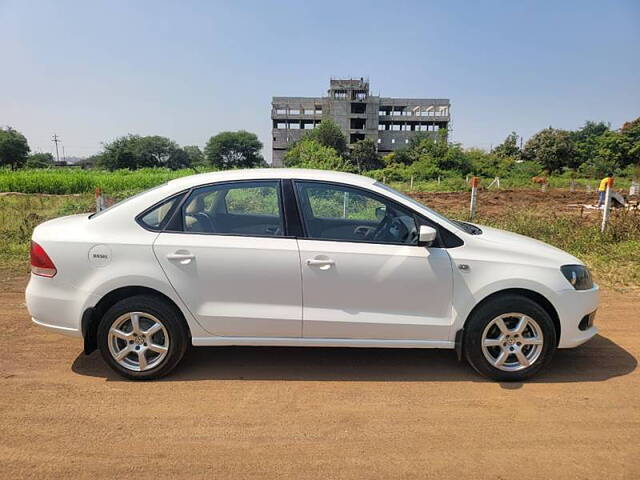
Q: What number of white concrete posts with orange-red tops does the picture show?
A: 3